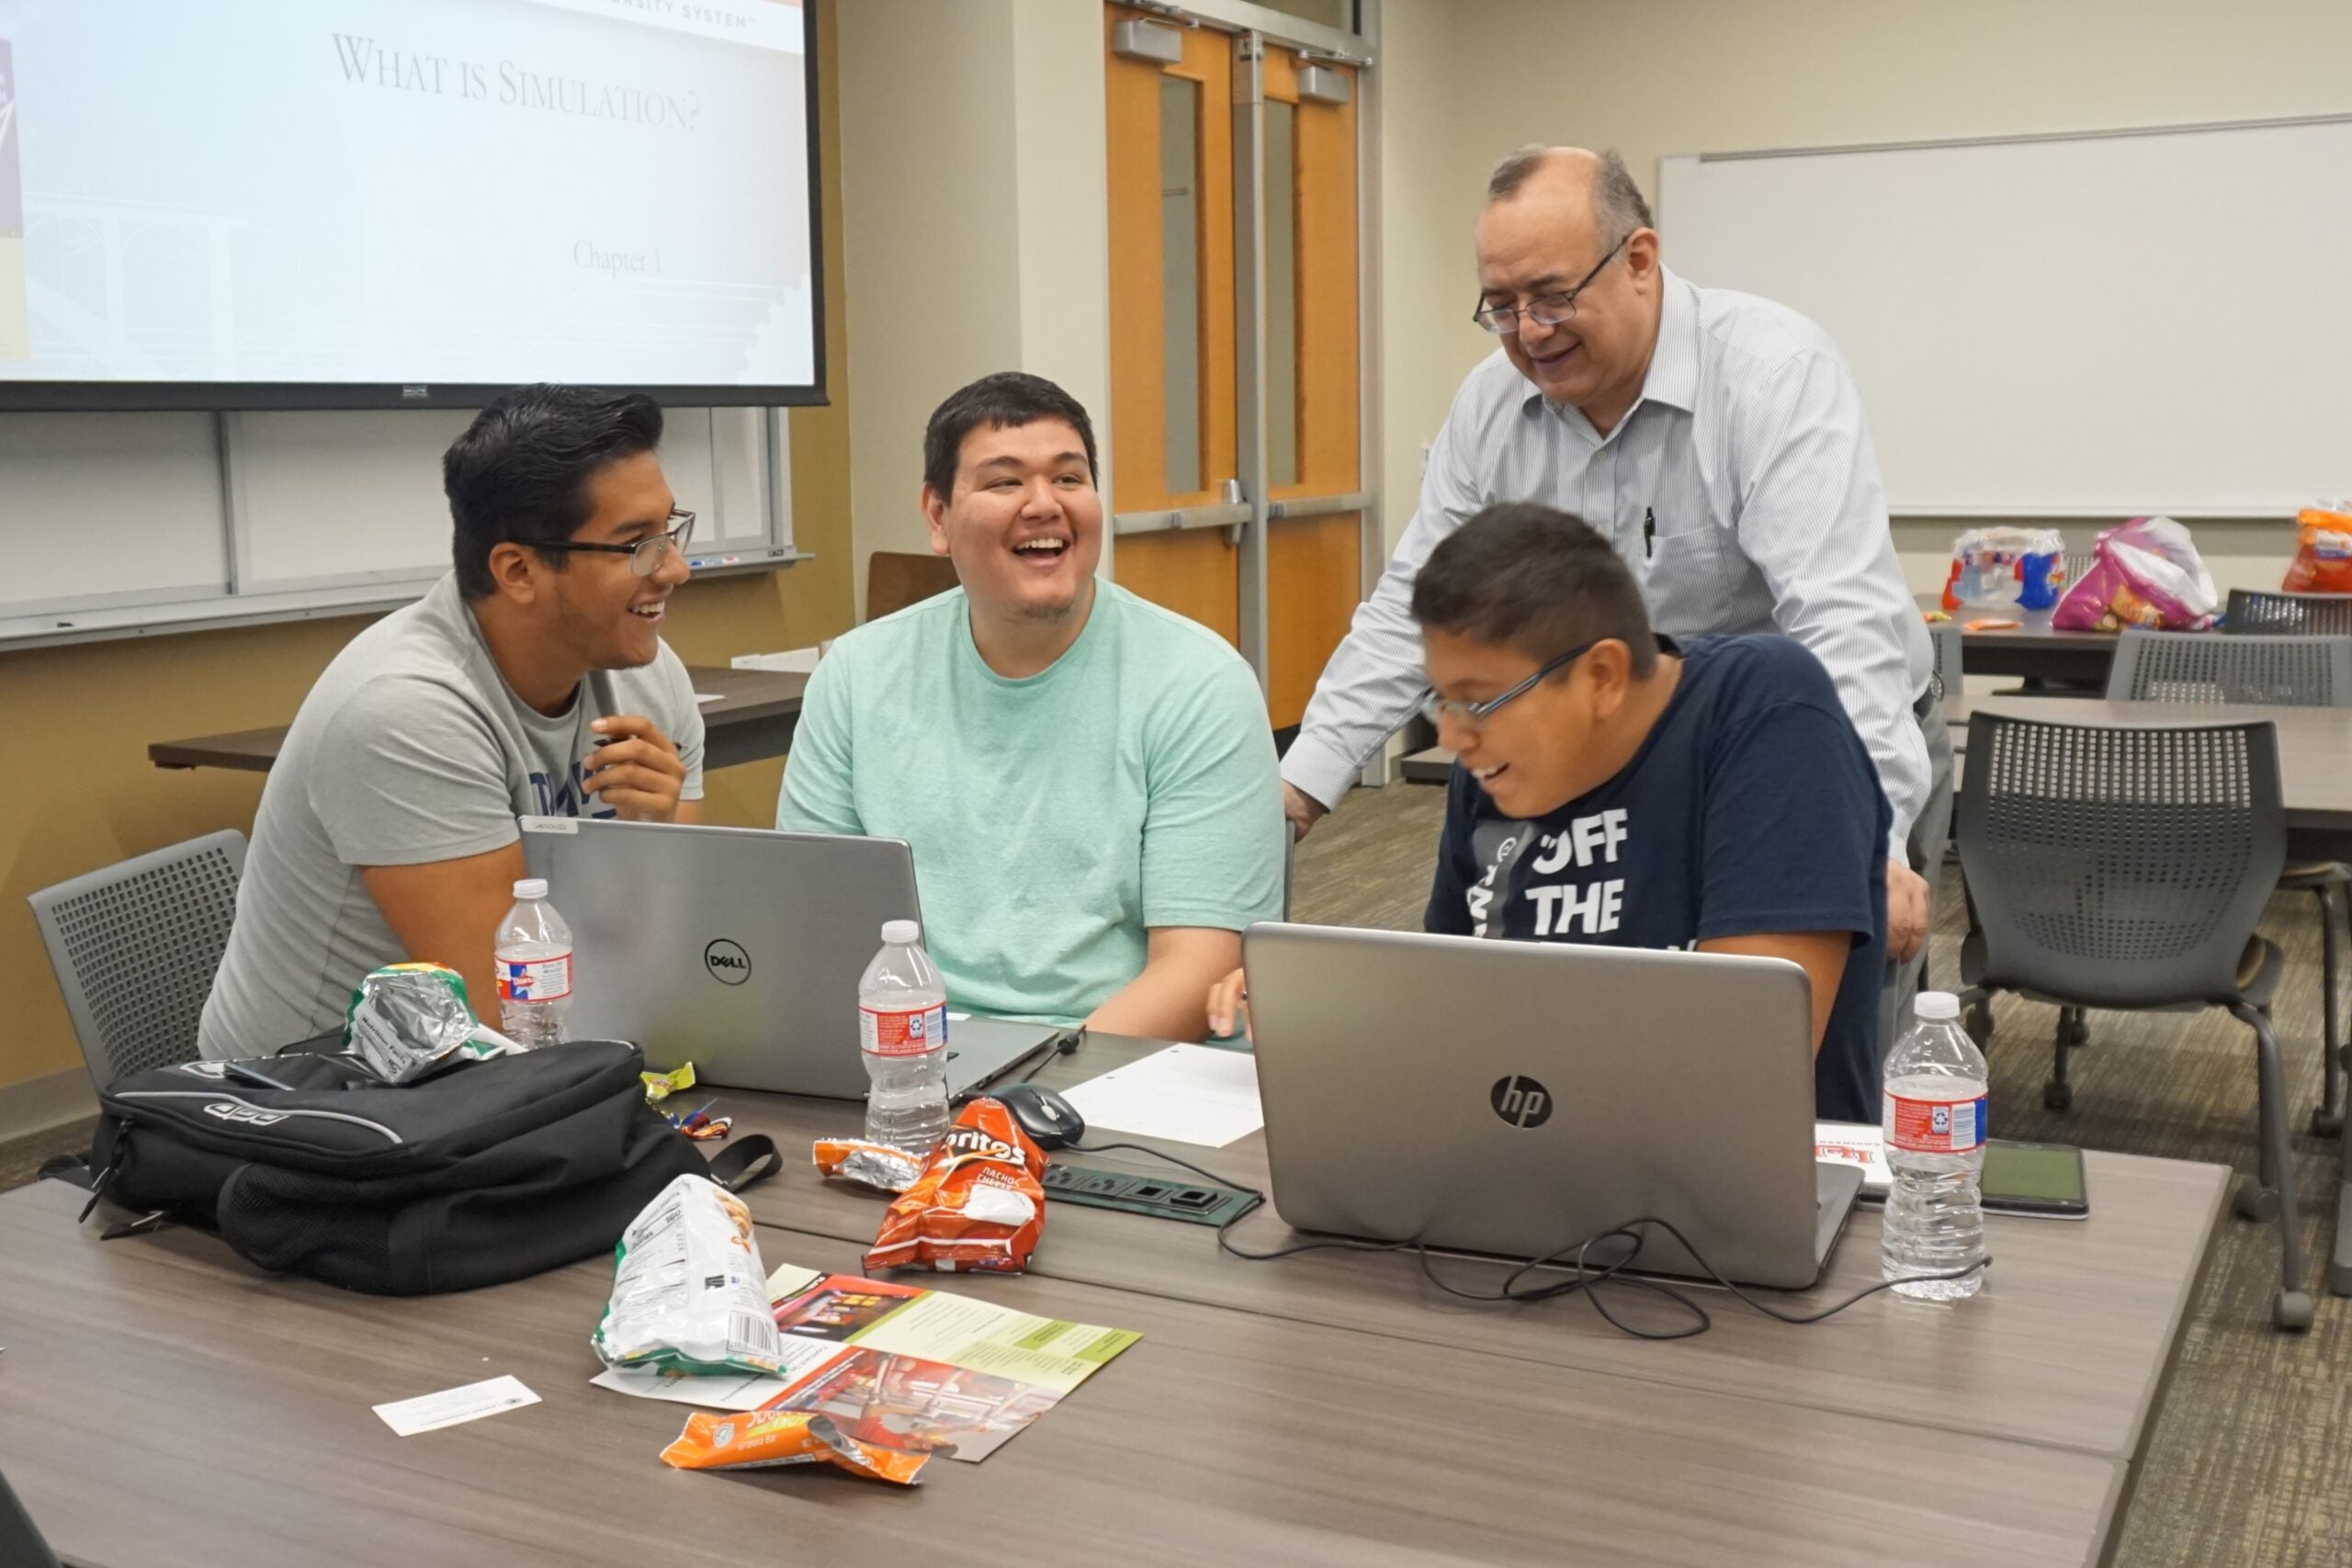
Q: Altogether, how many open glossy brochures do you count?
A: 1